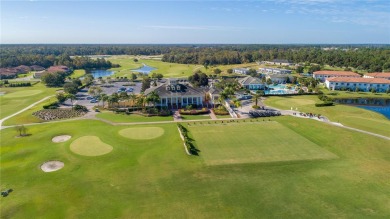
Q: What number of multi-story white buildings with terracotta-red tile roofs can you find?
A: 3